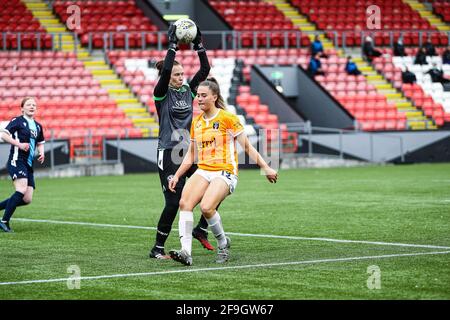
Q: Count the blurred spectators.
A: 10